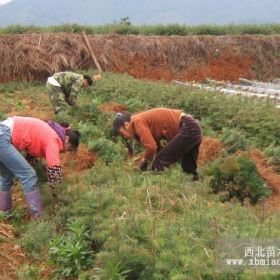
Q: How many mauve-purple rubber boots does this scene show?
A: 2